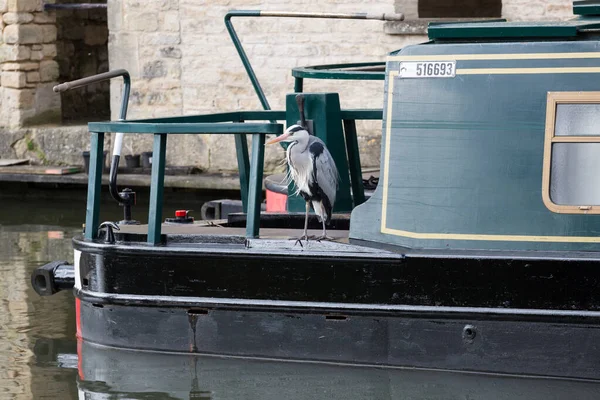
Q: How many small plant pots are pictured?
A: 3